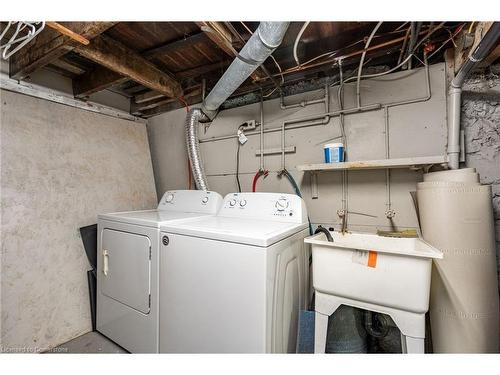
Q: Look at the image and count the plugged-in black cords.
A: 1